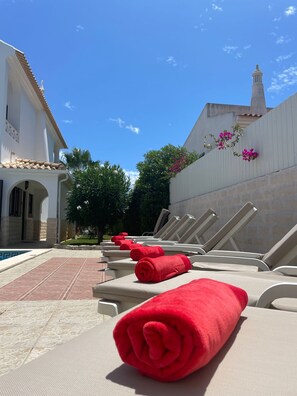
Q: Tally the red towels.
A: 7